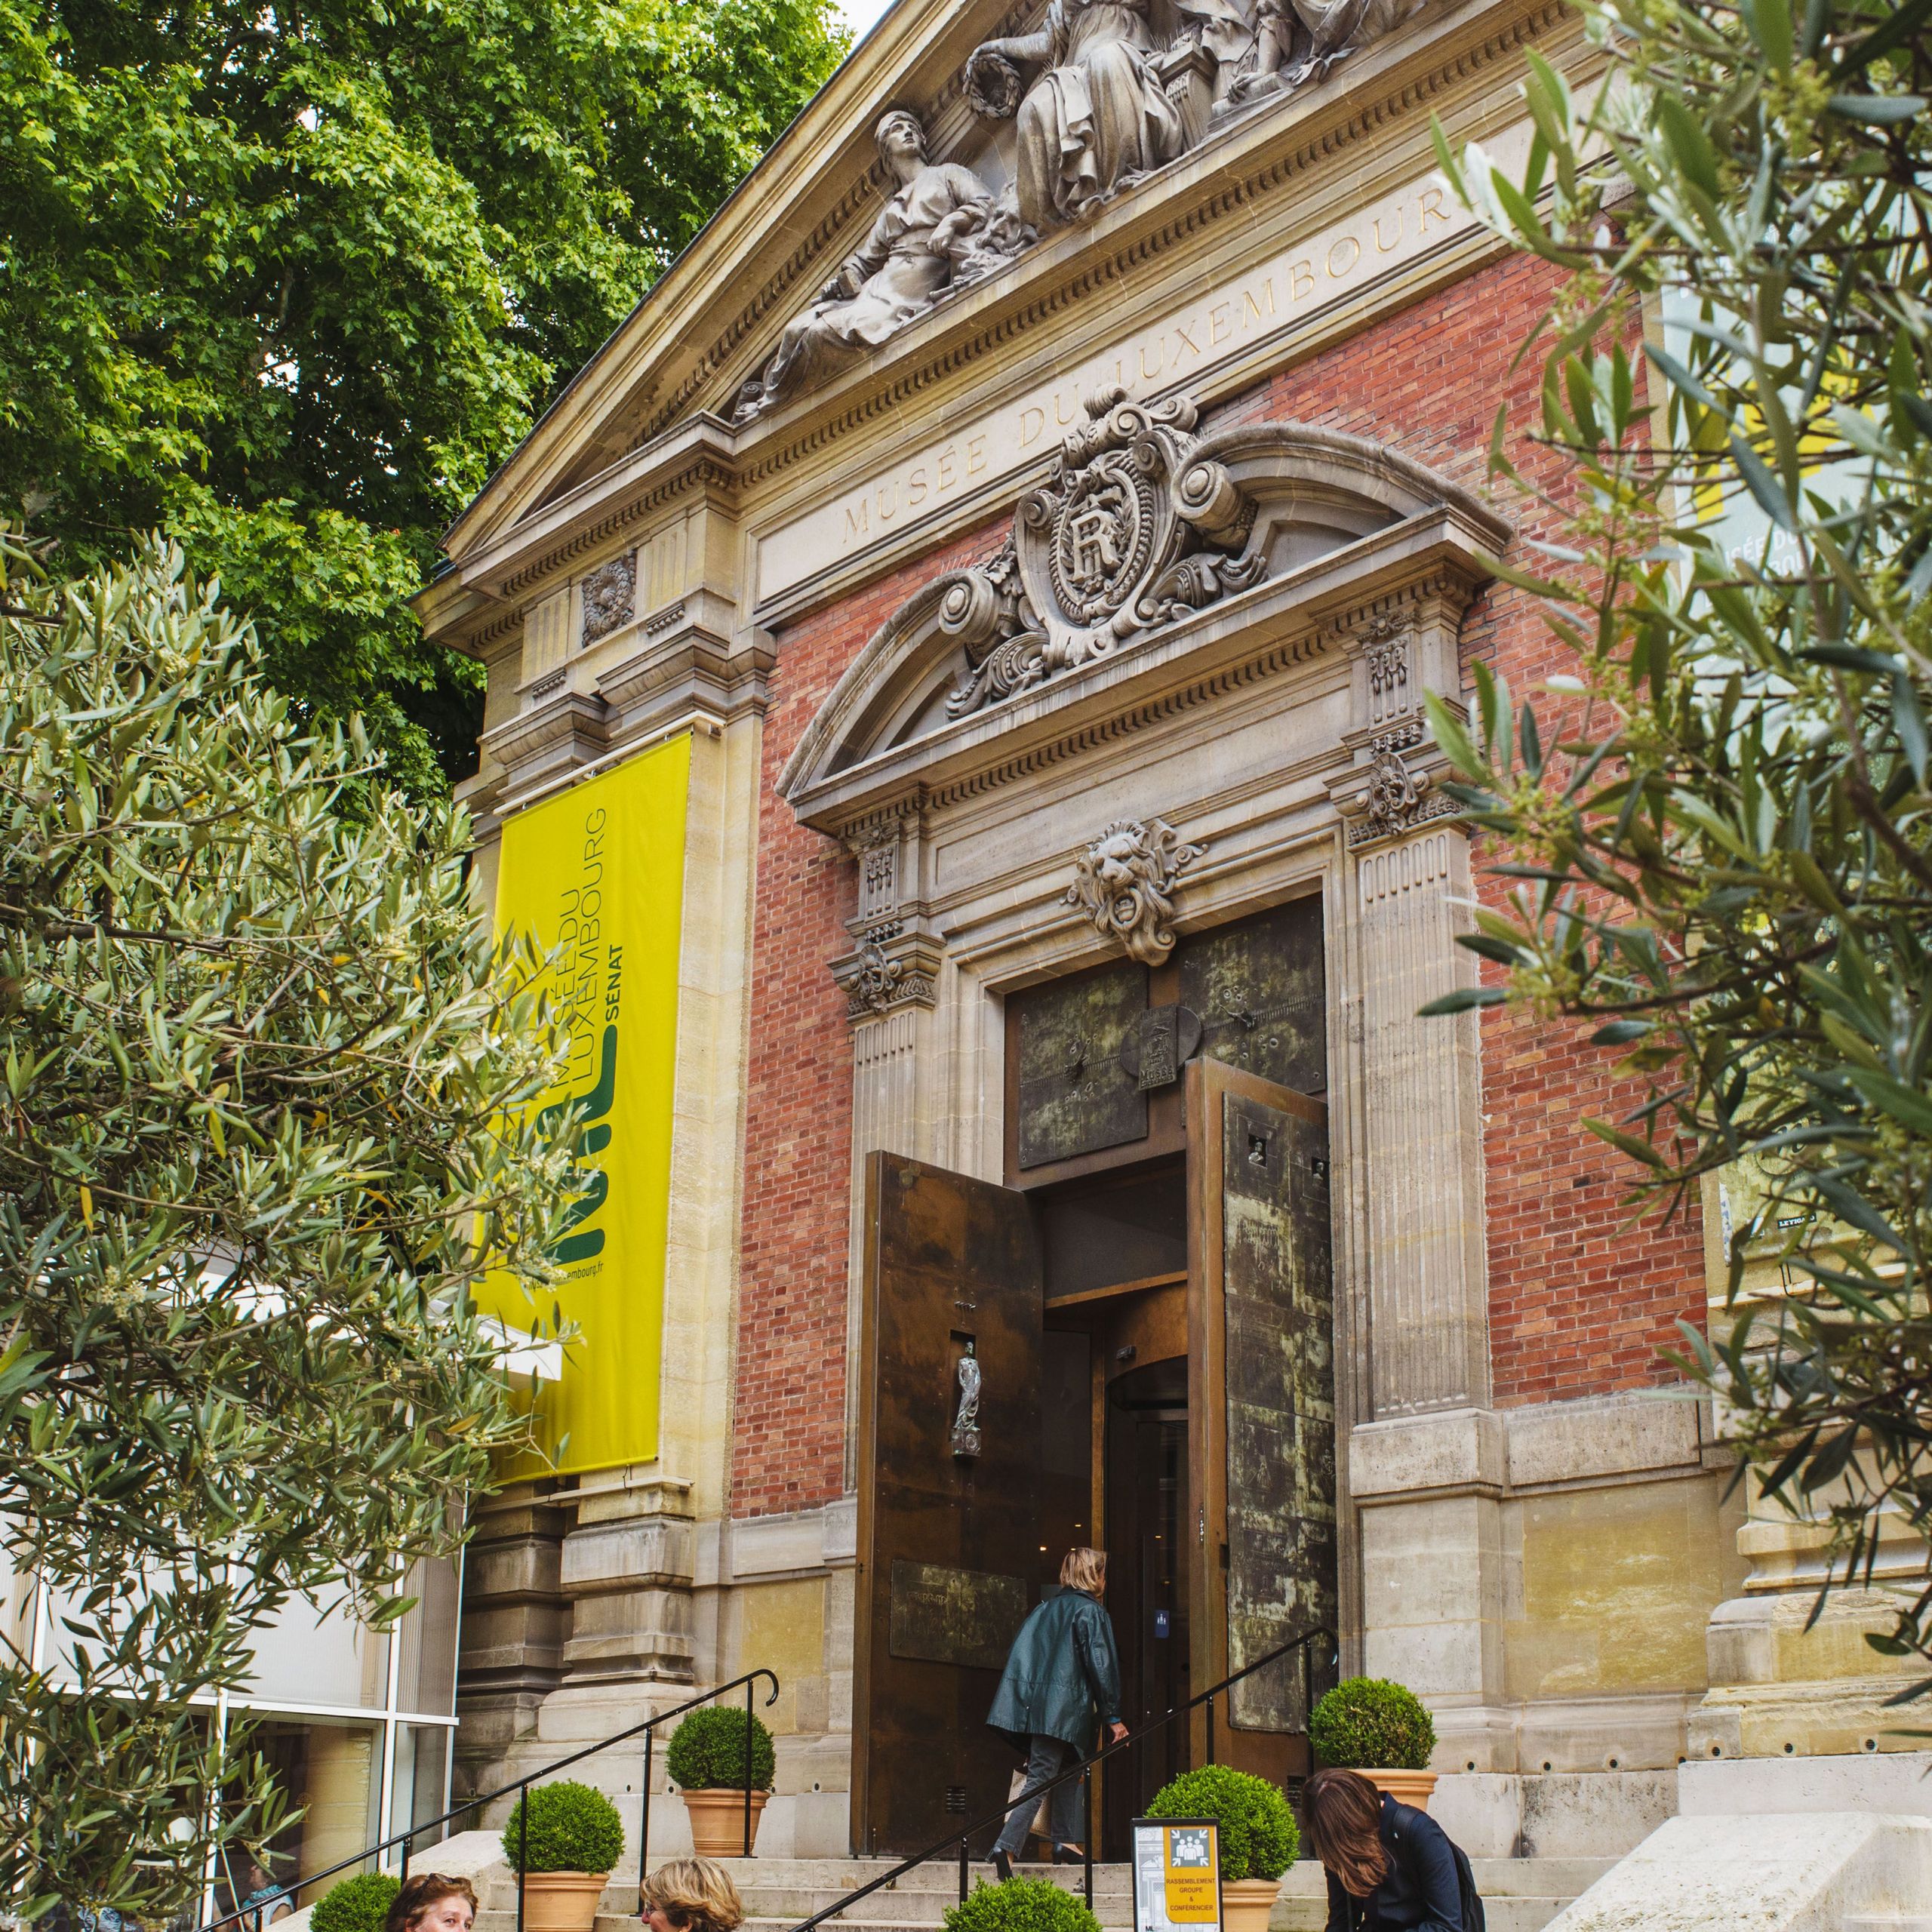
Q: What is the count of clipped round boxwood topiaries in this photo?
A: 6